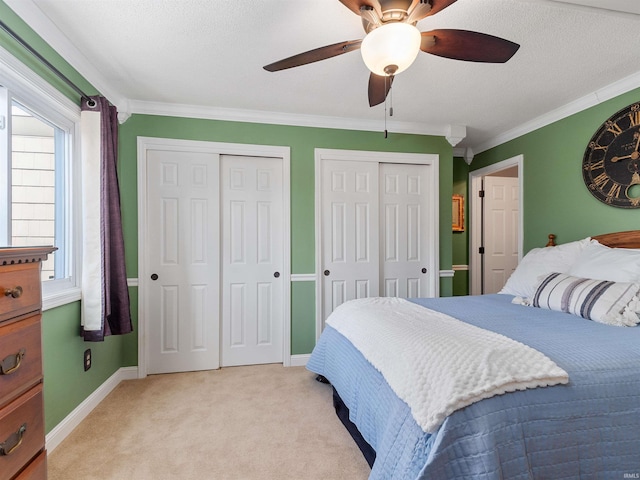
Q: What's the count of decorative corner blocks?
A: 3